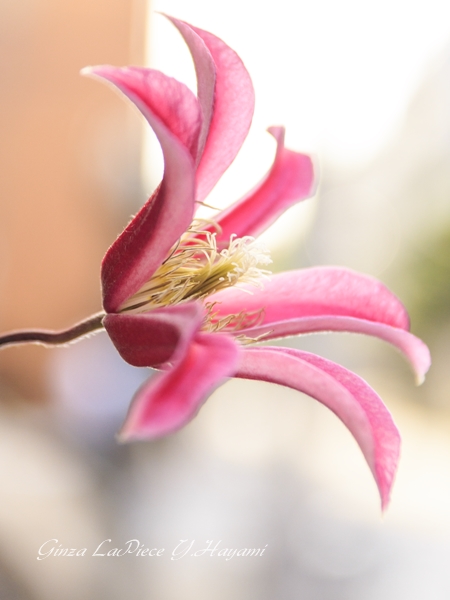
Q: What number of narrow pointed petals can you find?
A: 6